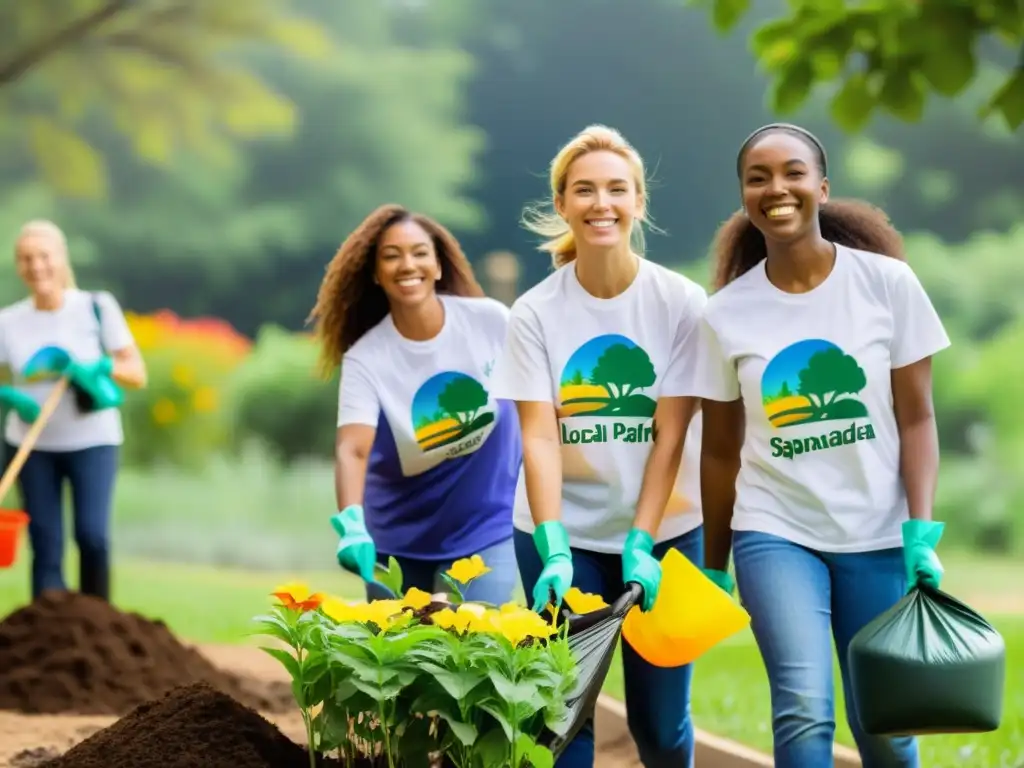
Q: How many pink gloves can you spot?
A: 0